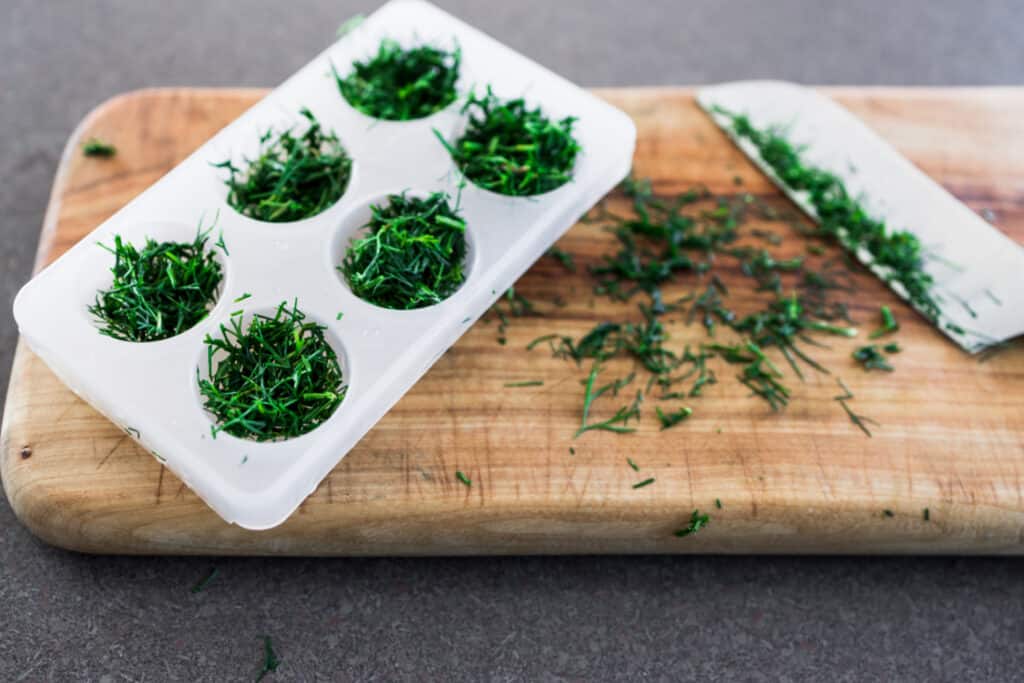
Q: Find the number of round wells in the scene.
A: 6